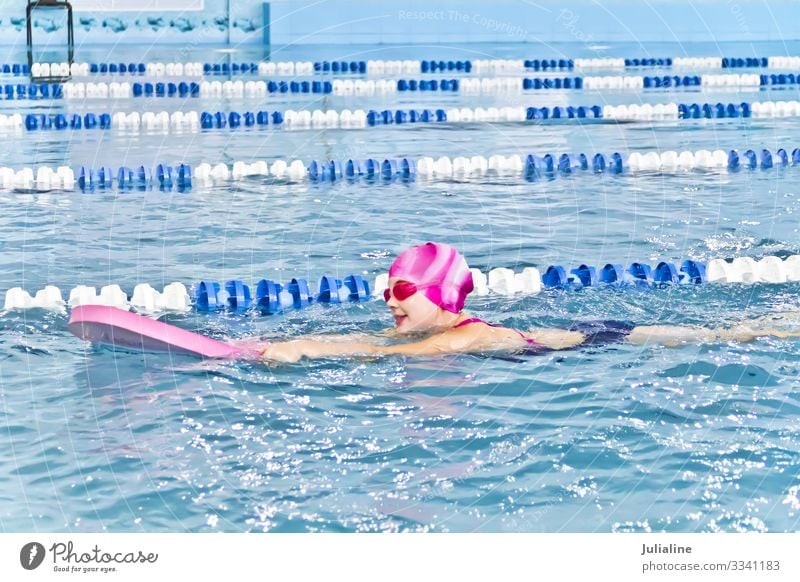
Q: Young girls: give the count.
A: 1